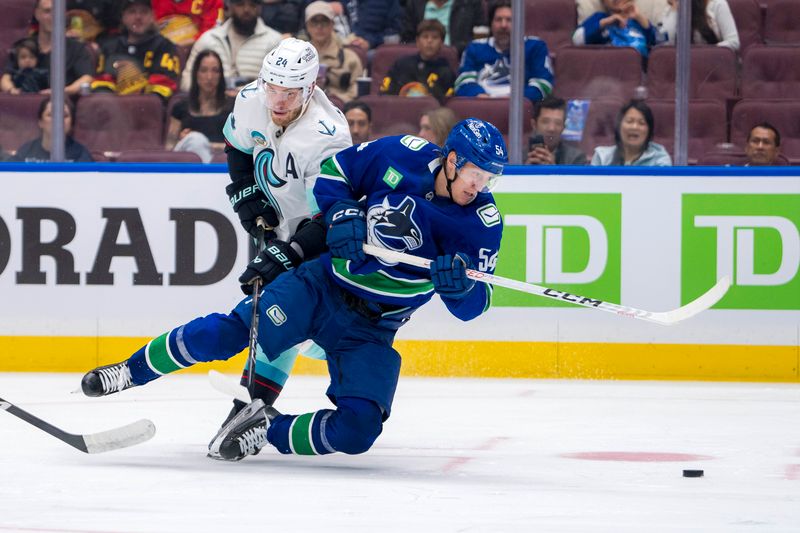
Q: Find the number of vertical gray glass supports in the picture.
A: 3